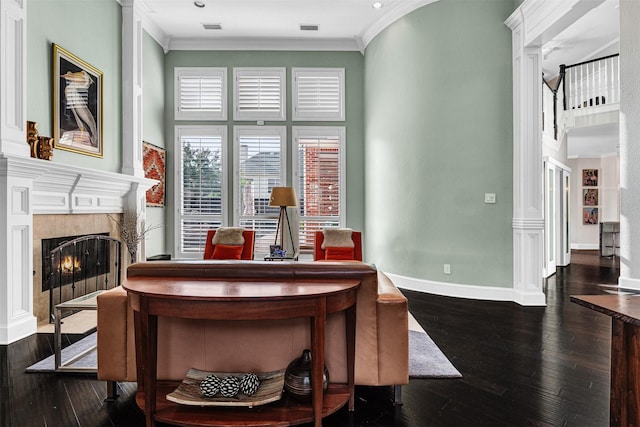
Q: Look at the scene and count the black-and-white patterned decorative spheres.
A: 3